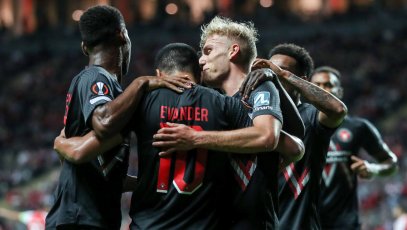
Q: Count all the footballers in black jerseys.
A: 5